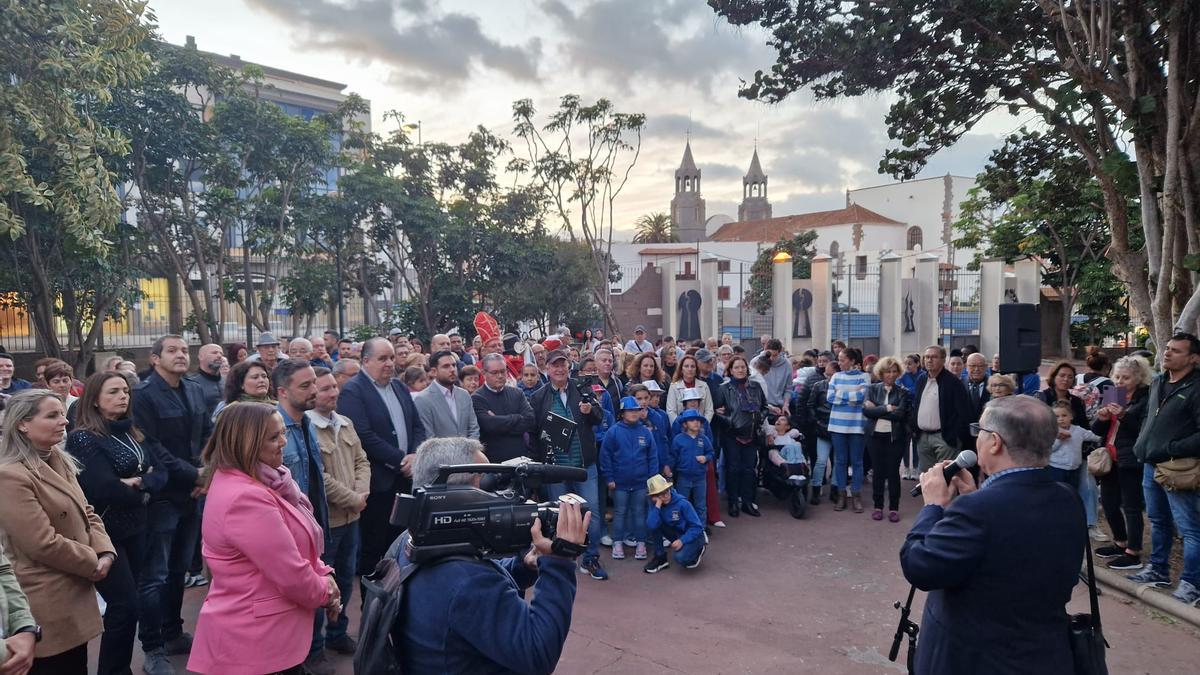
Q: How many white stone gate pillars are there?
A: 8